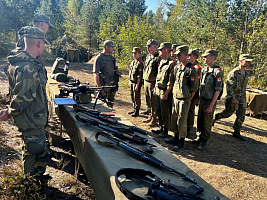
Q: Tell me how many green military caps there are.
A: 11